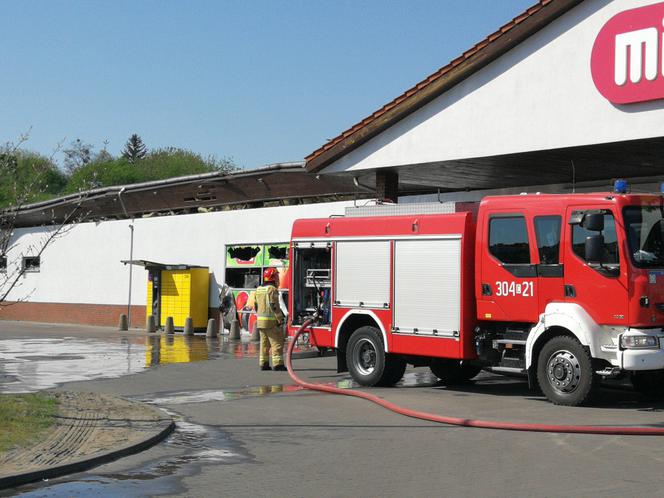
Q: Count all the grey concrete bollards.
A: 7